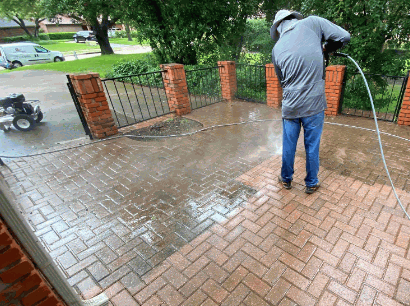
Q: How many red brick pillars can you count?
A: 6